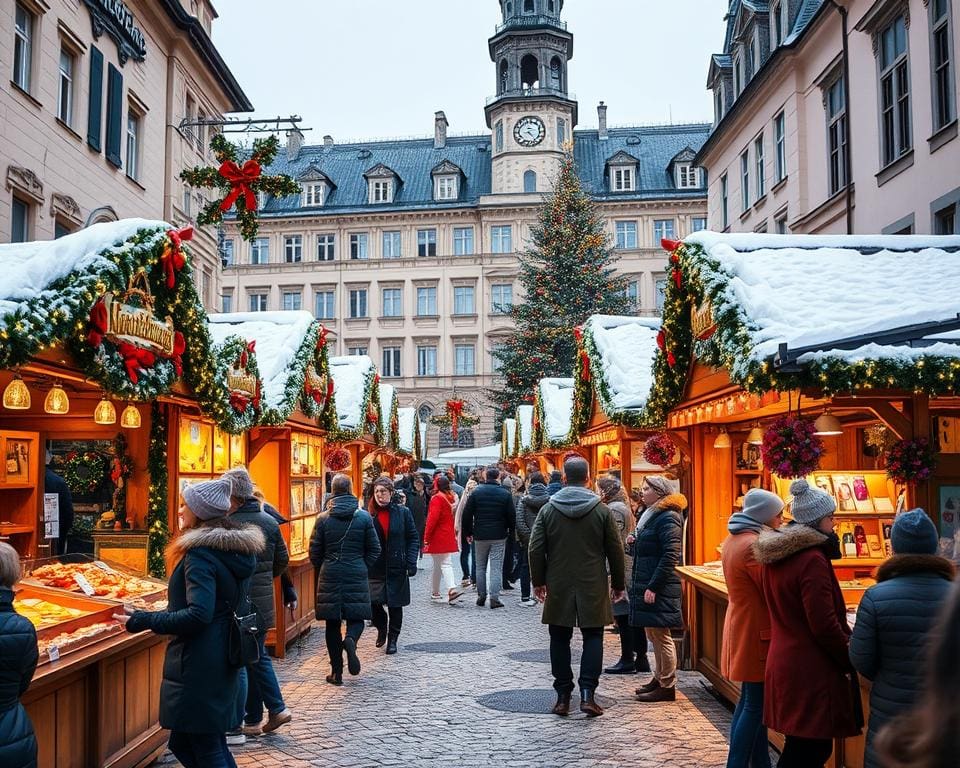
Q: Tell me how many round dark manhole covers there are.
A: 3